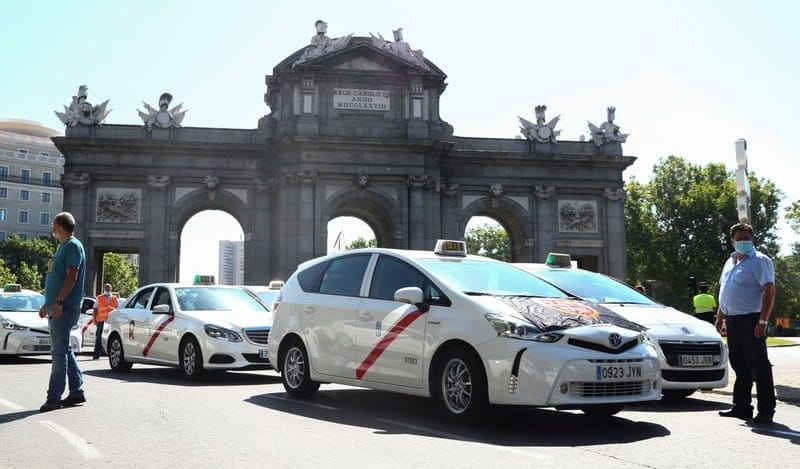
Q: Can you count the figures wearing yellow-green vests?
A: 1